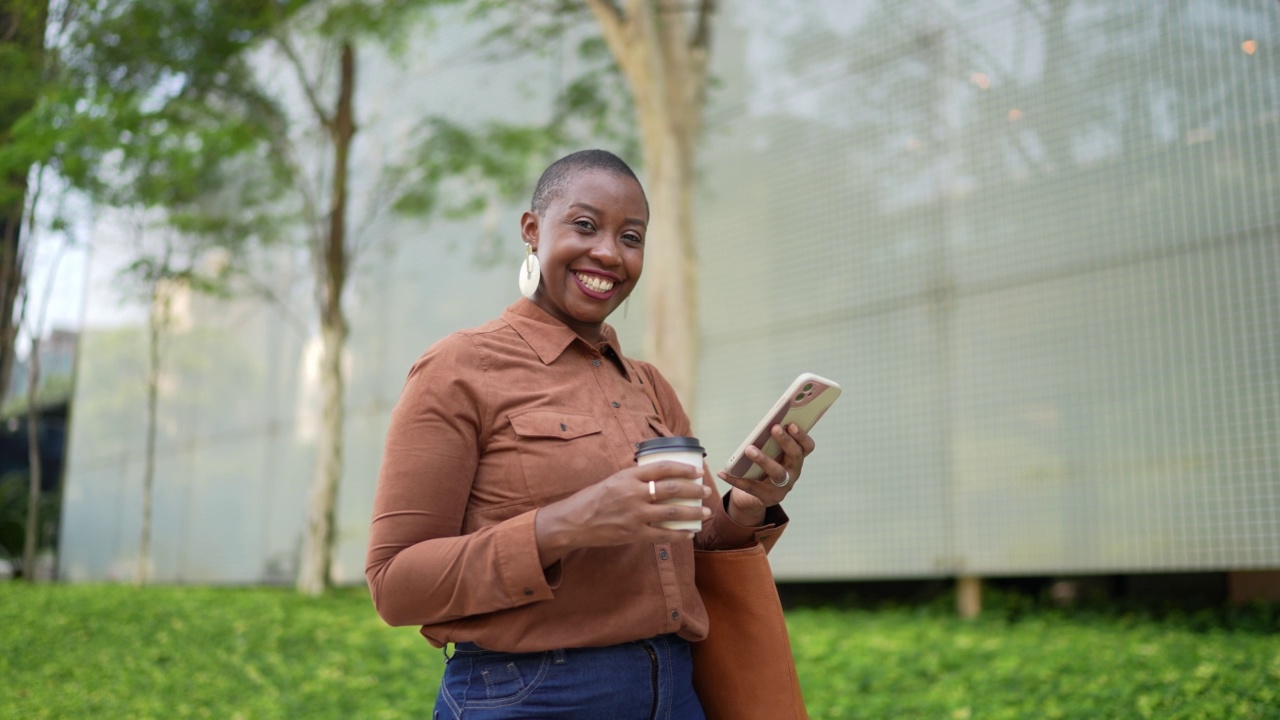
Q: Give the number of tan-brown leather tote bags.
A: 1